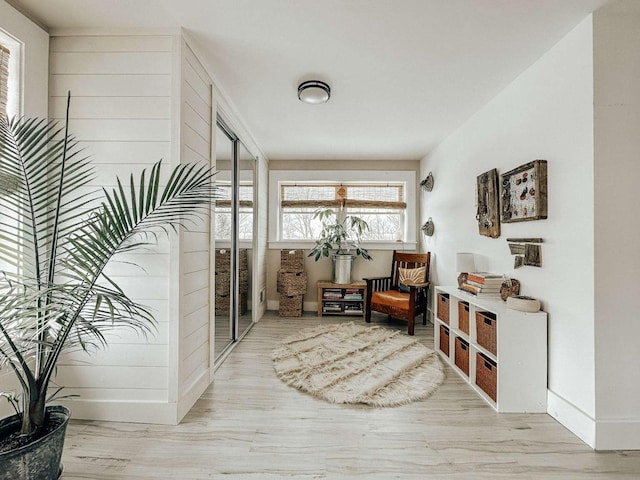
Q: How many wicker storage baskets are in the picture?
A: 9